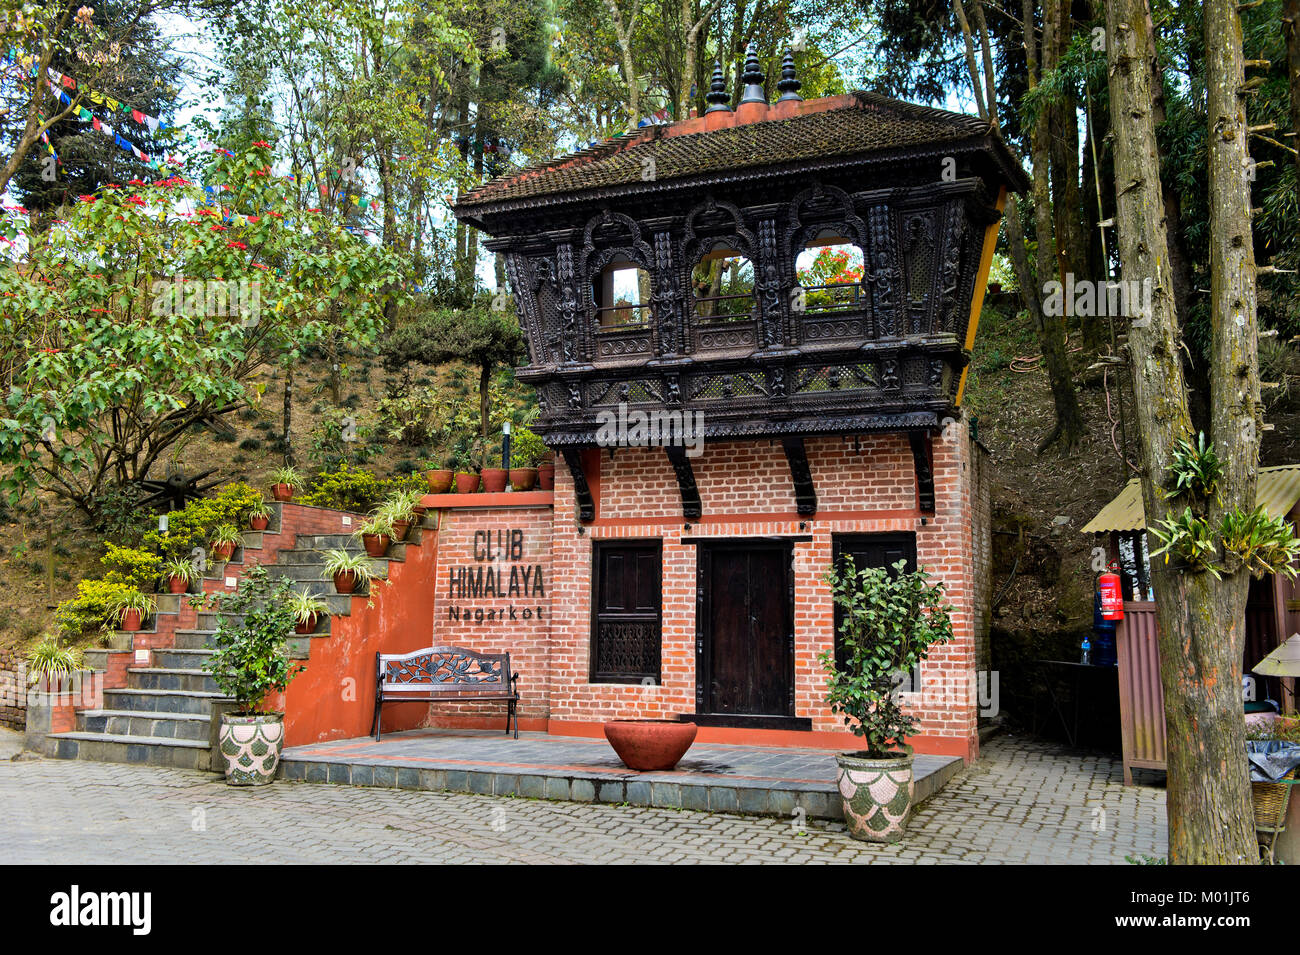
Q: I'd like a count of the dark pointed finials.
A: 3